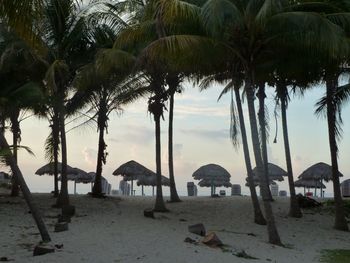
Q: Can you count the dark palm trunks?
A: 12